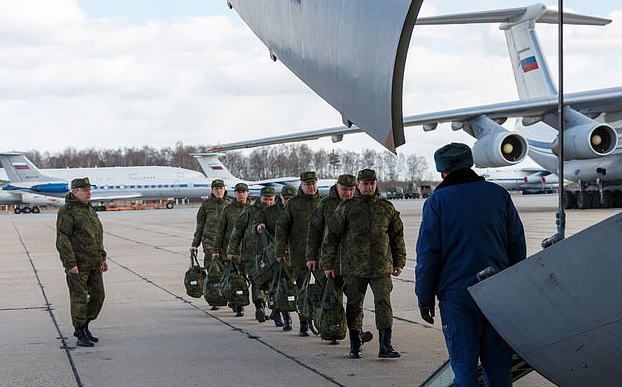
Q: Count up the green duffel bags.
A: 7